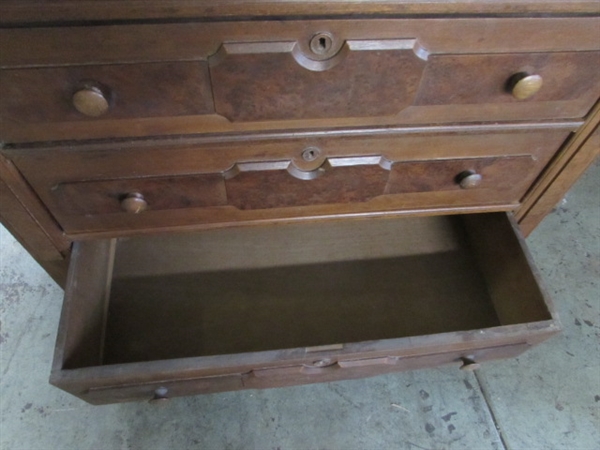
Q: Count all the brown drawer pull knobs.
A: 6